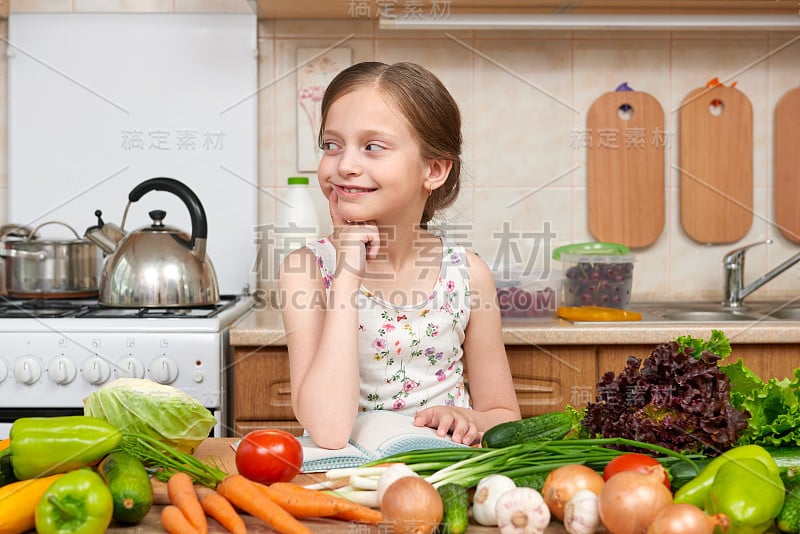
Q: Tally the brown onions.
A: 4